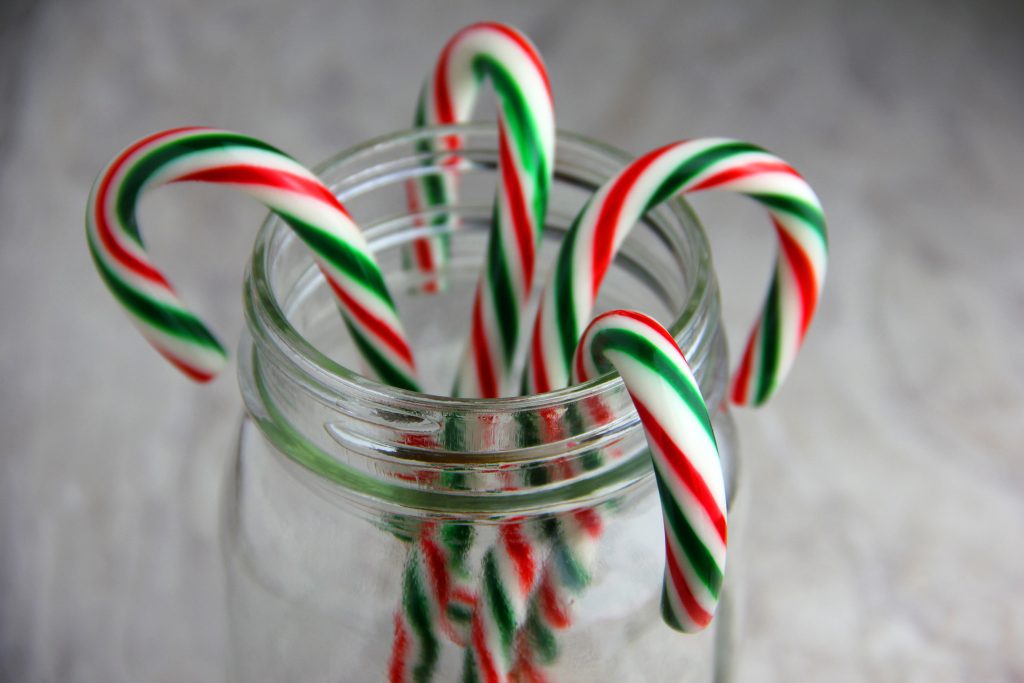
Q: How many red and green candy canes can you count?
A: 4